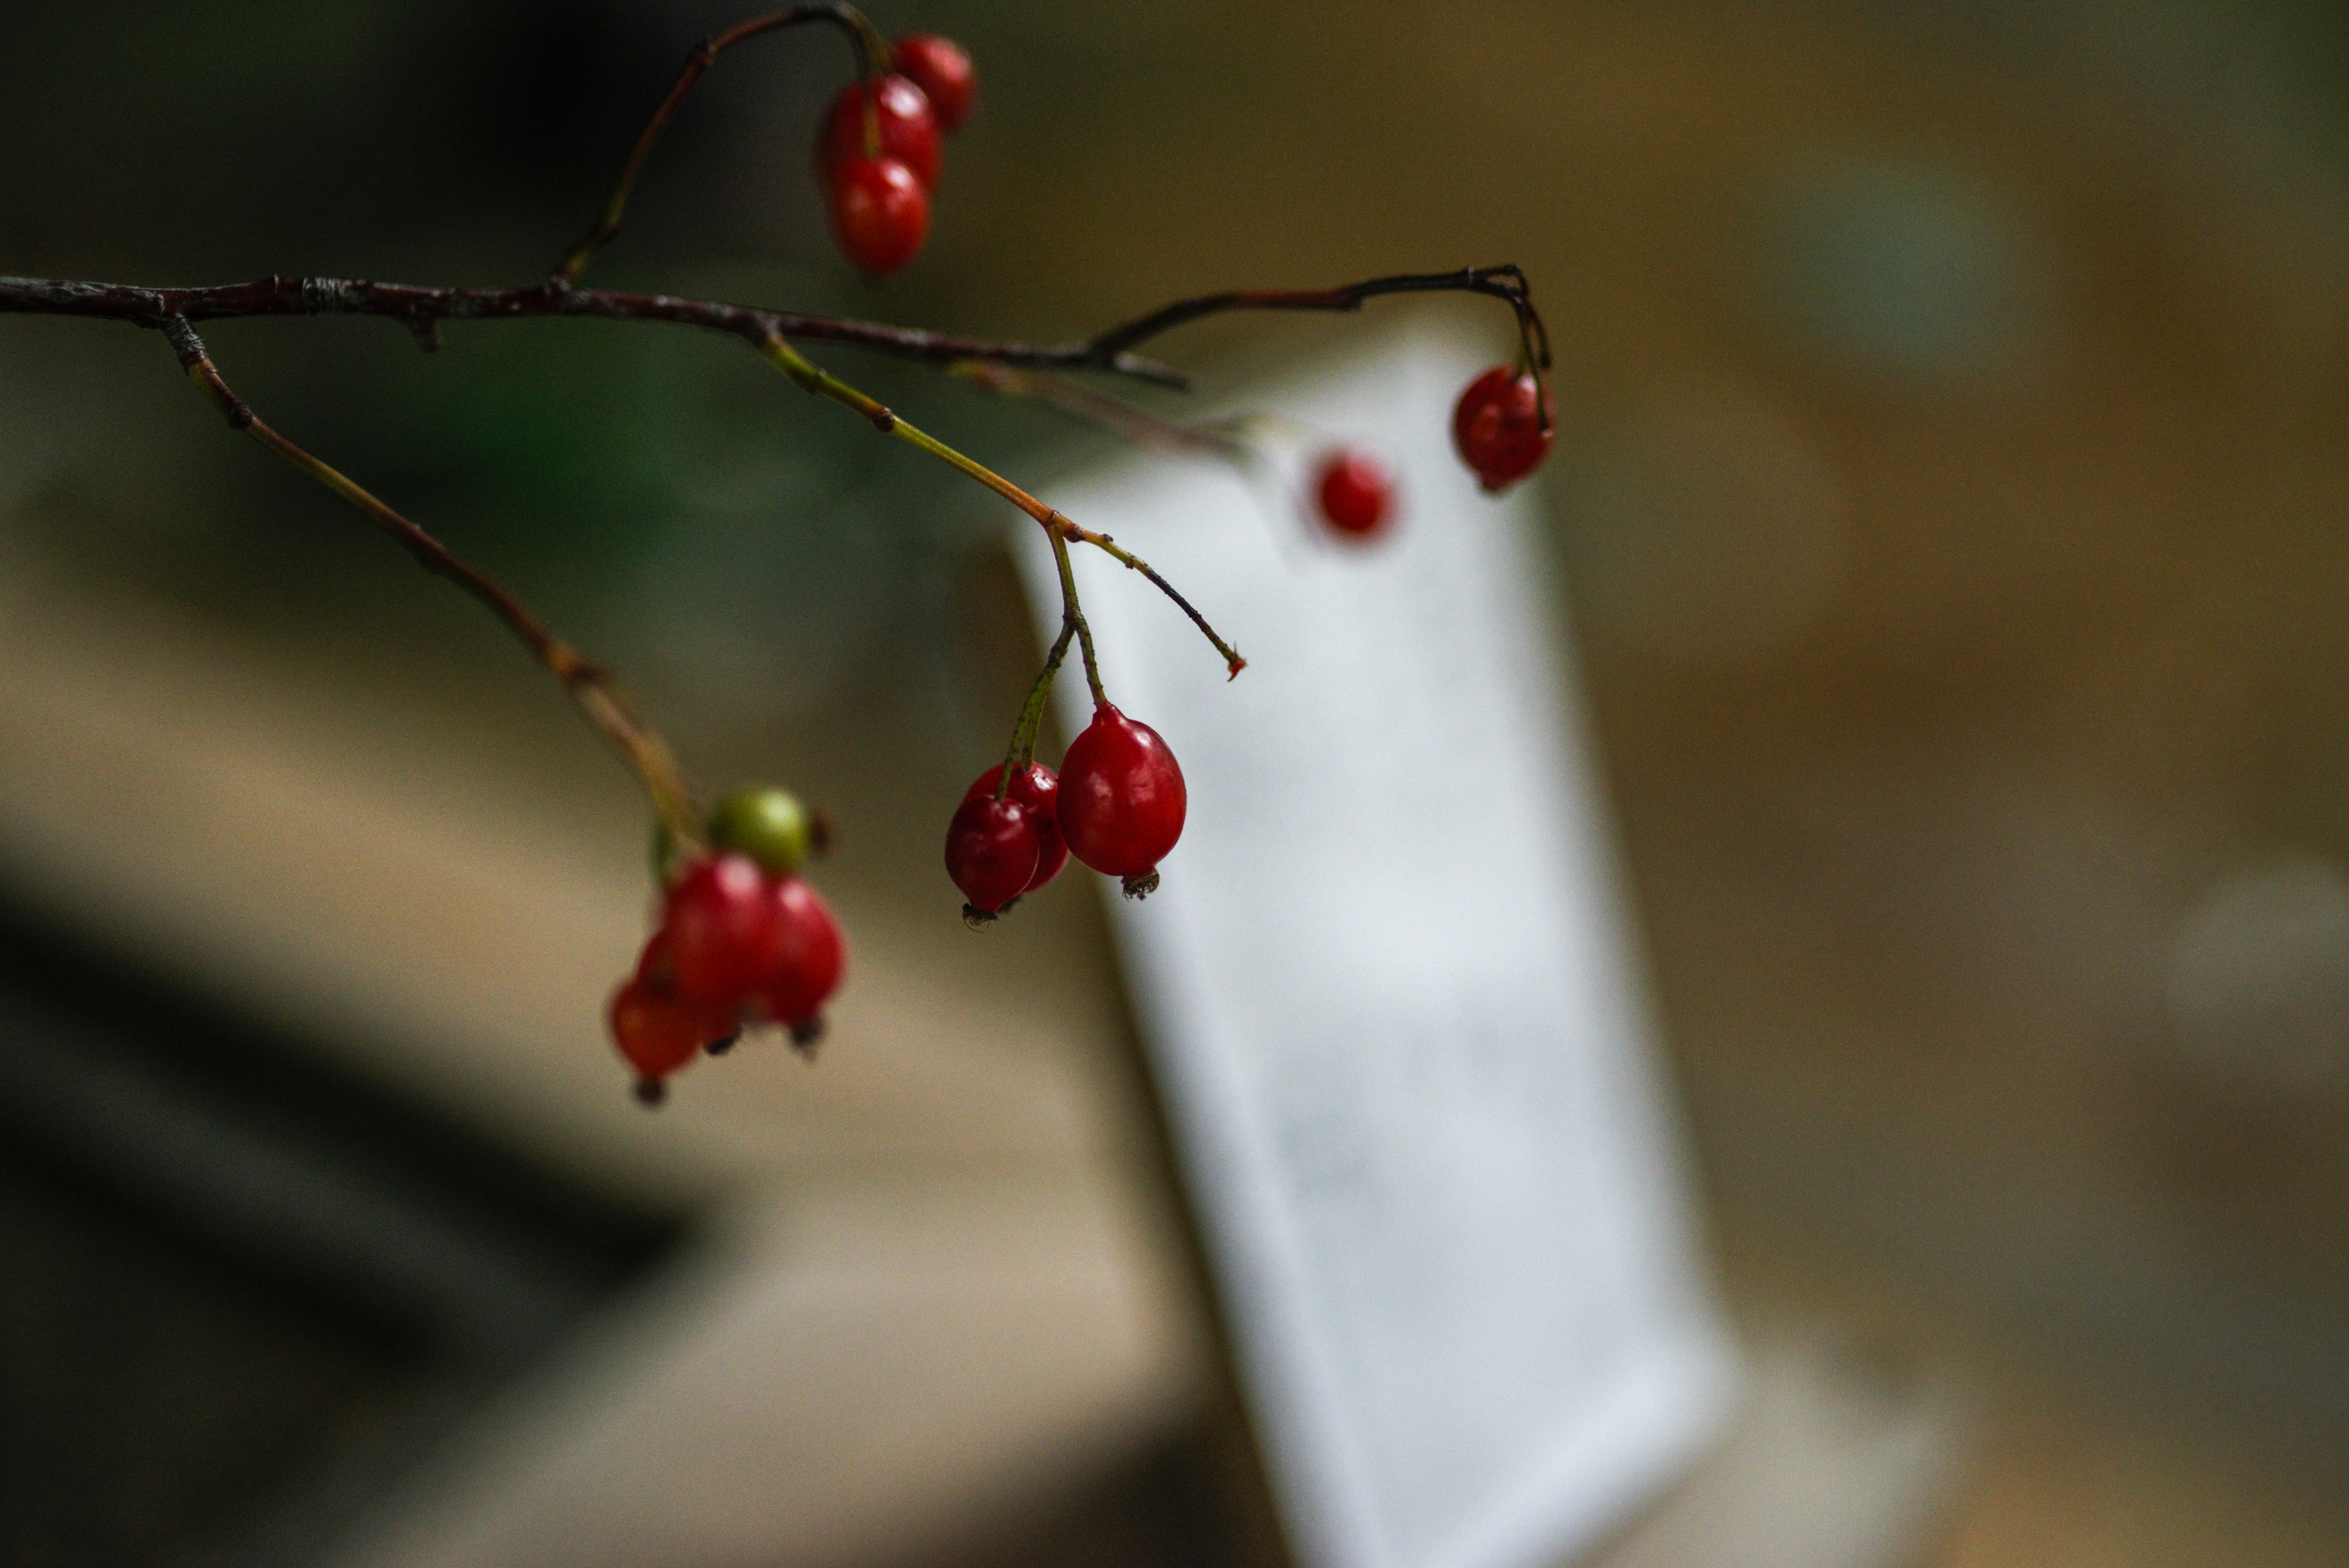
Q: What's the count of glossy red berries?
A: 12